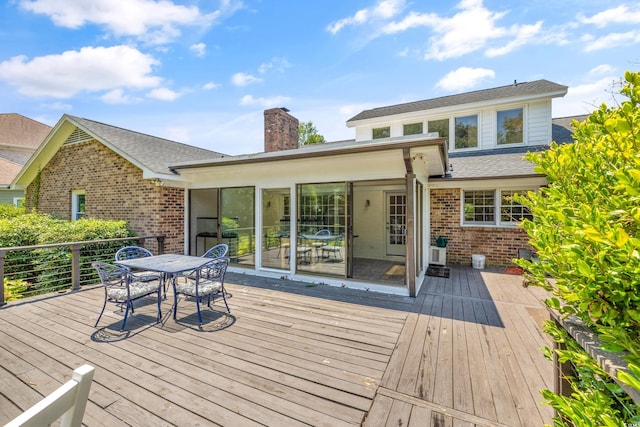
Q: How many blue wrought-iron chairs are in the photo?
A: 4